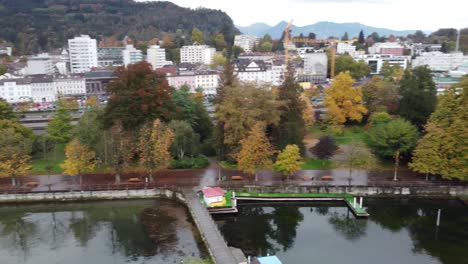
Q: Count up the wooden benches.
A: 5